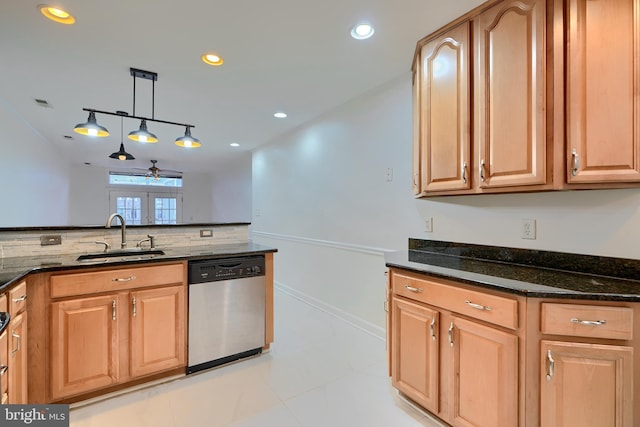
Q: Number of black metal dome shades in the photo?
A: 4